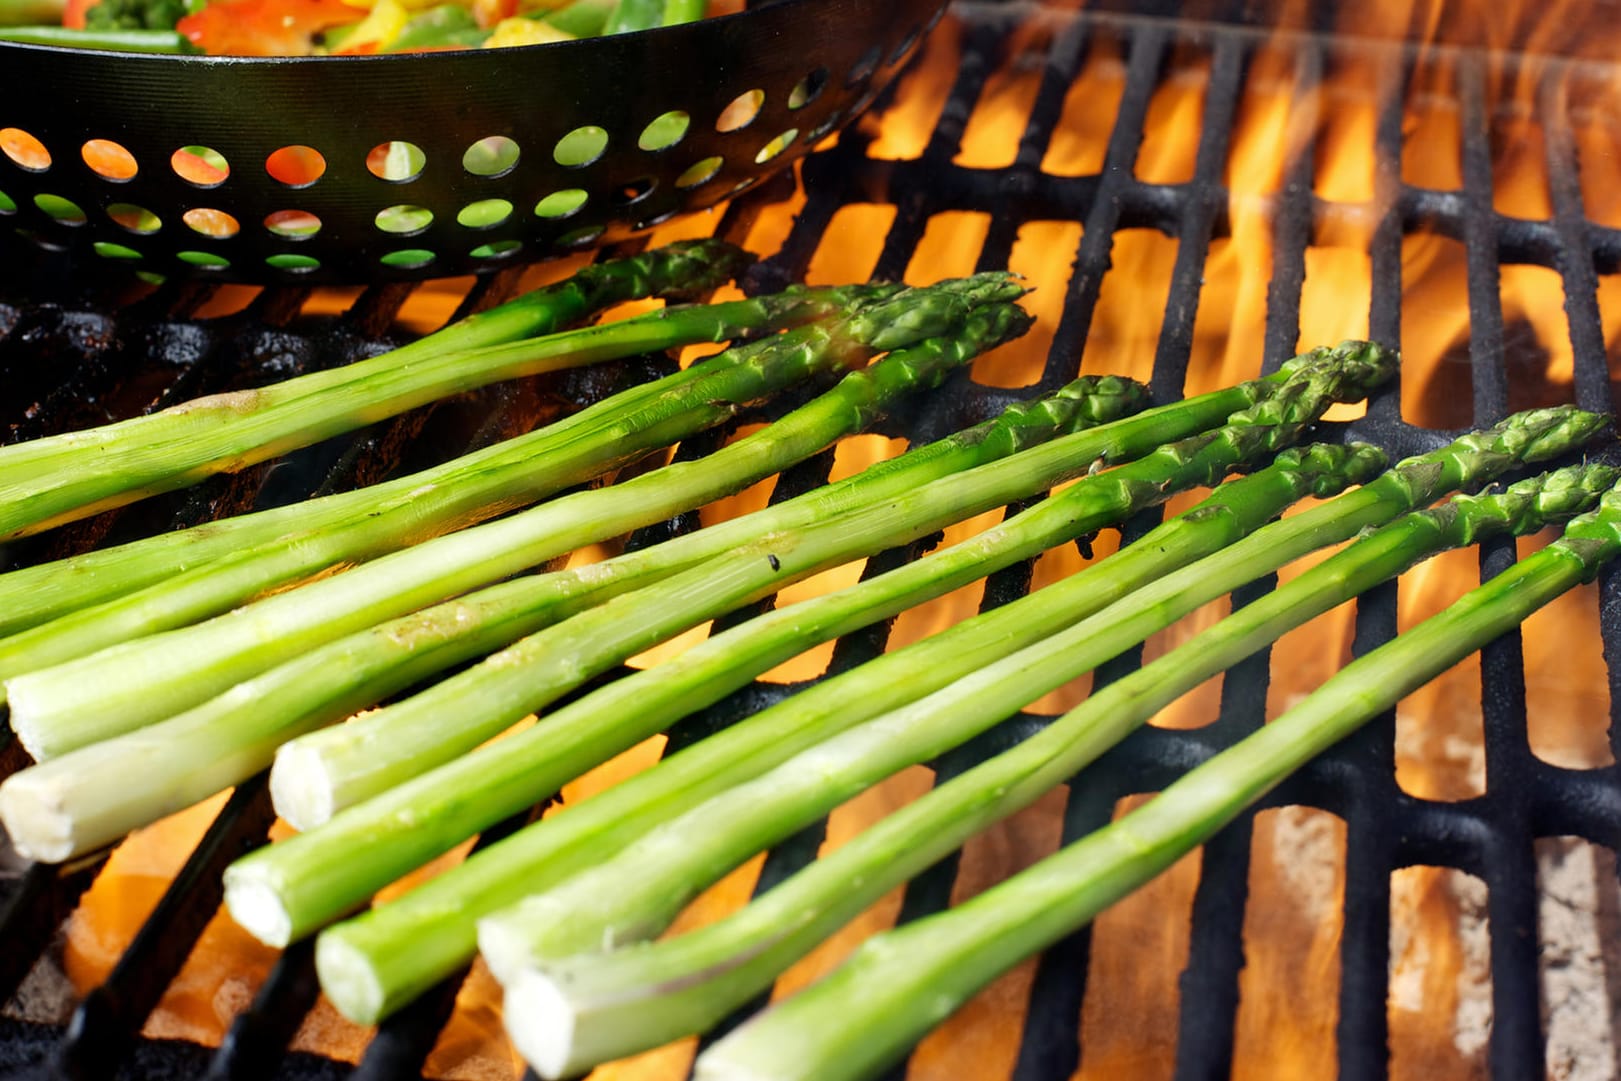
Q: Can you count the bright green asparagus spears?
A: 12